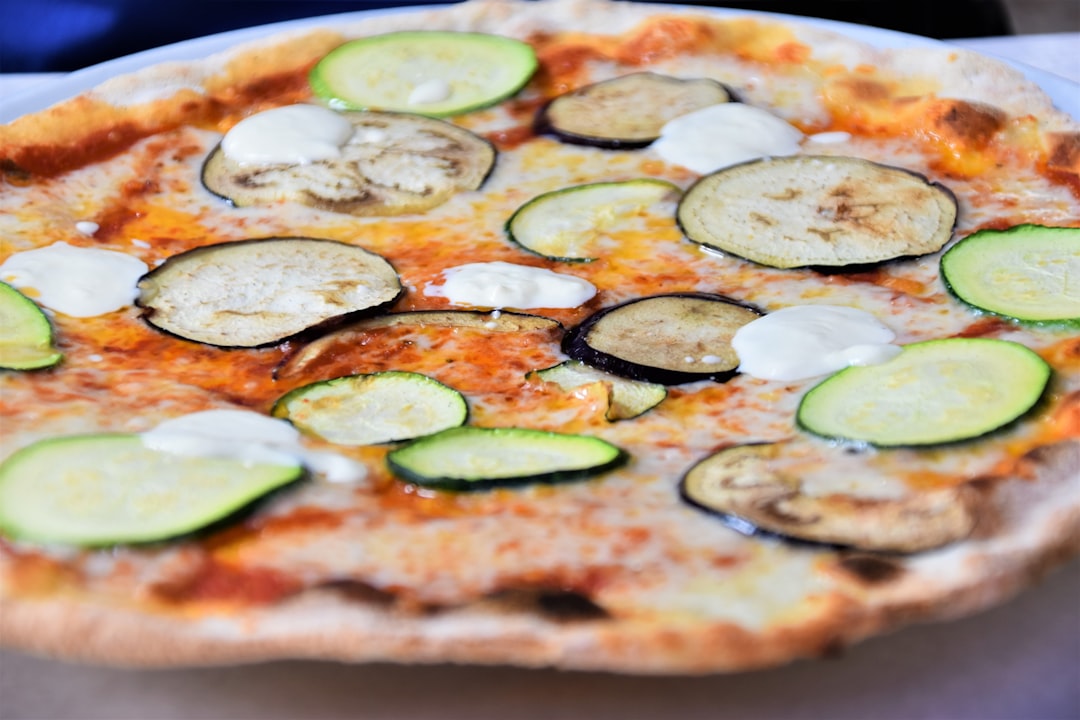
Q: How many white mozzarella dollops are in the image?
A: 6